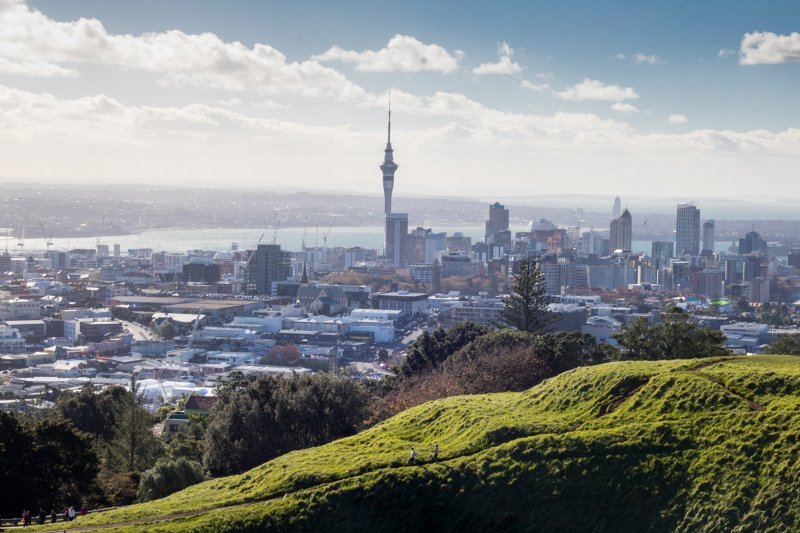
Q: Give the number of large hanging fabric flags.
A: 0